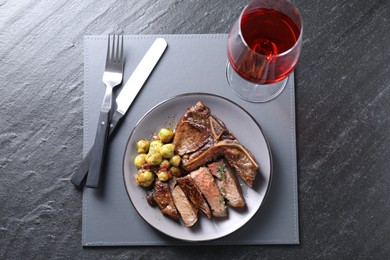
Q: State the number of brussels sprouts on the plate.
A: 11